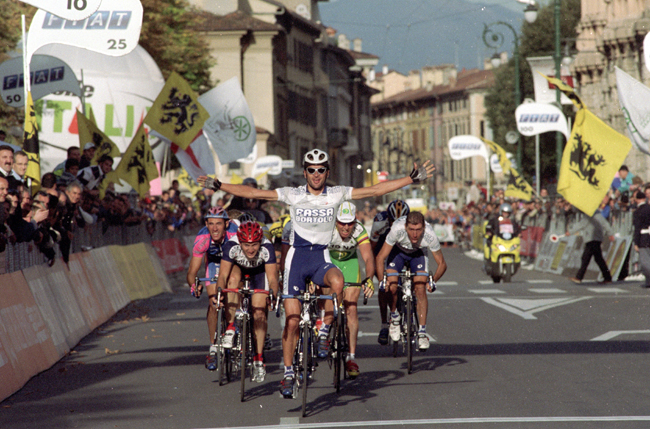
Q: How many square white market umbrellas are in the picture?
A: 0